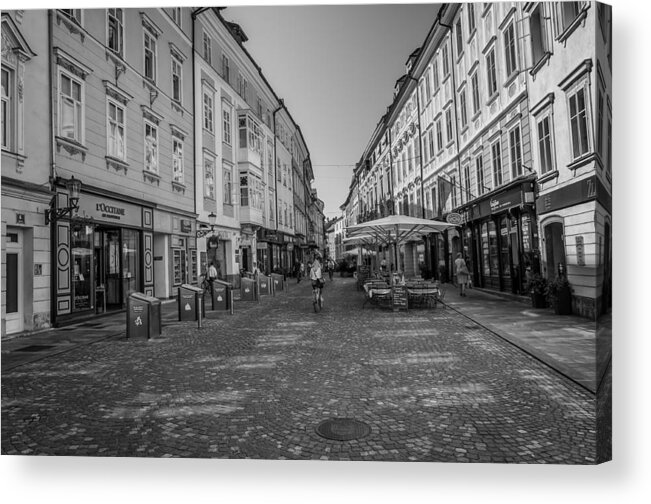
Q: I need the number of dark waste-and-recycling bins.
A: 6